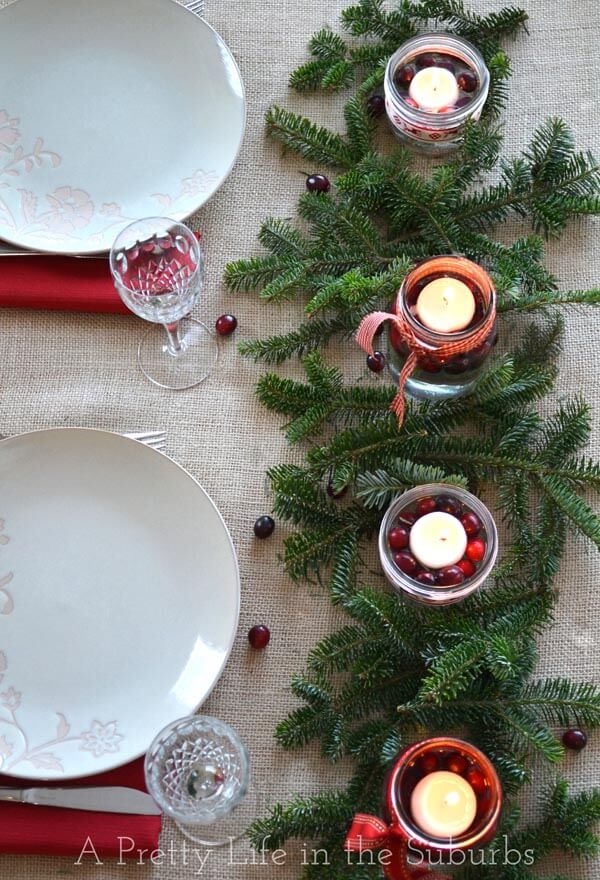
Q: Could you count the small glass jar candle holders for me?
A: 4